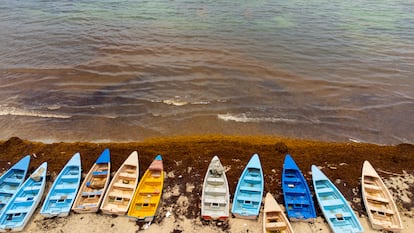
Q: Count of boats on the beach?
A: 12